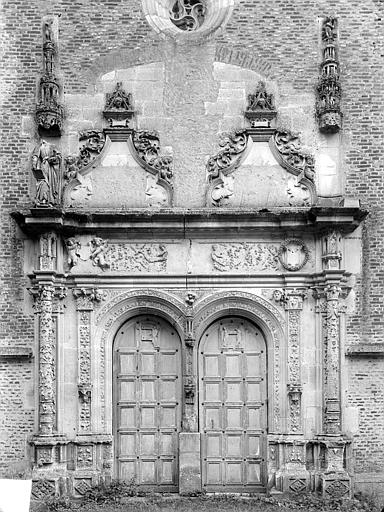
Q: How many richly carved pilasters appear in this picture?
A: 4